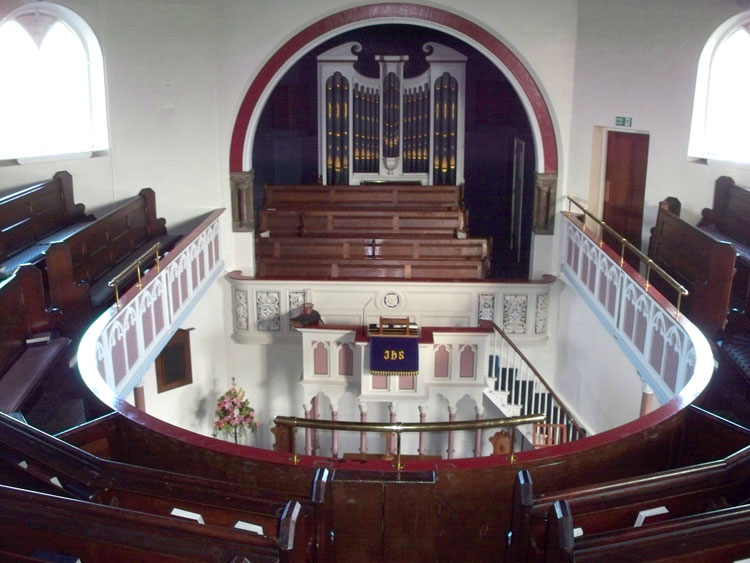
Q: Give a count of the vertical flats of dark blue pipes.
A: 5